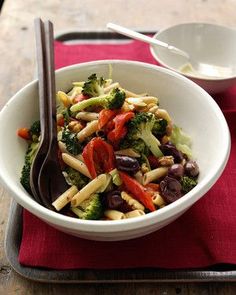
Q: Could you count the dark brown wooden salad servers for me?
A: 2